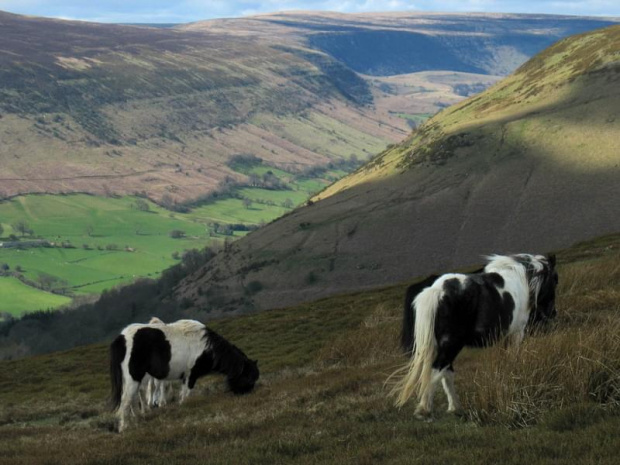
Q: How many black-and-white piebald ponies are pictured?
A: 2